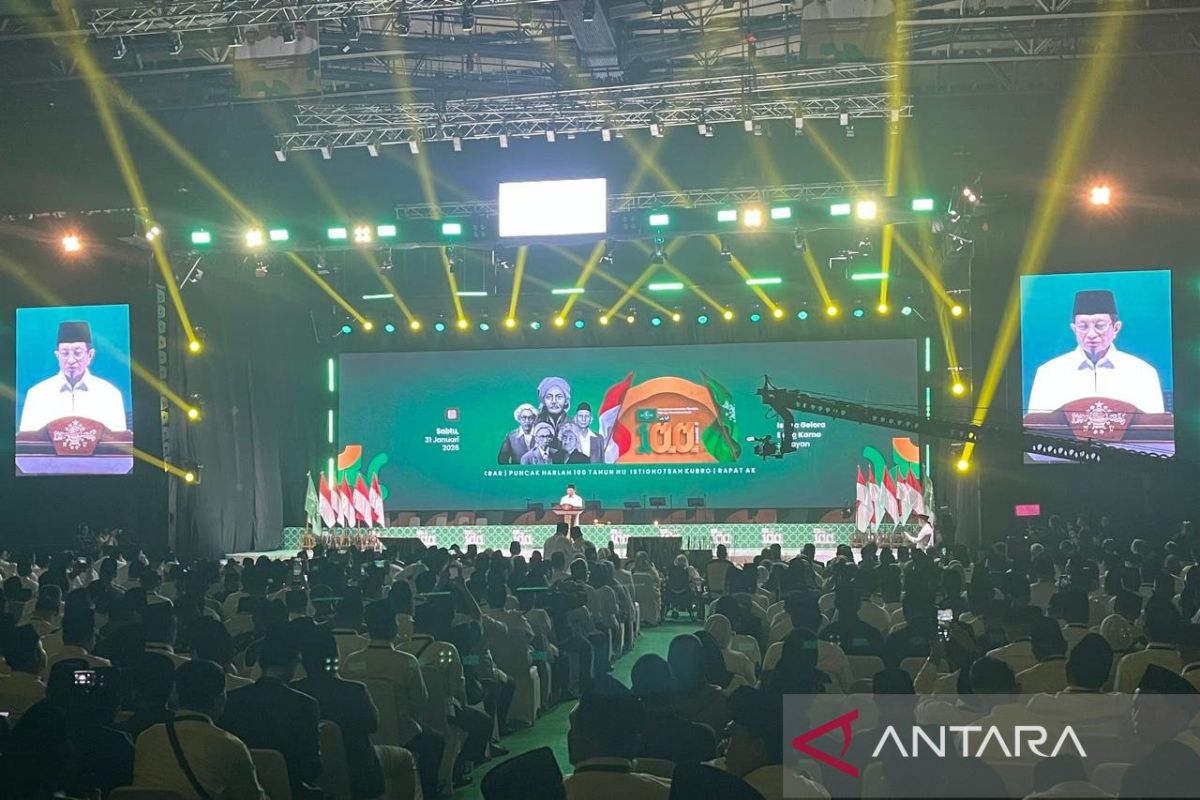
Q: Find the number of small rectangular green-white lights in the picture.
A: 10